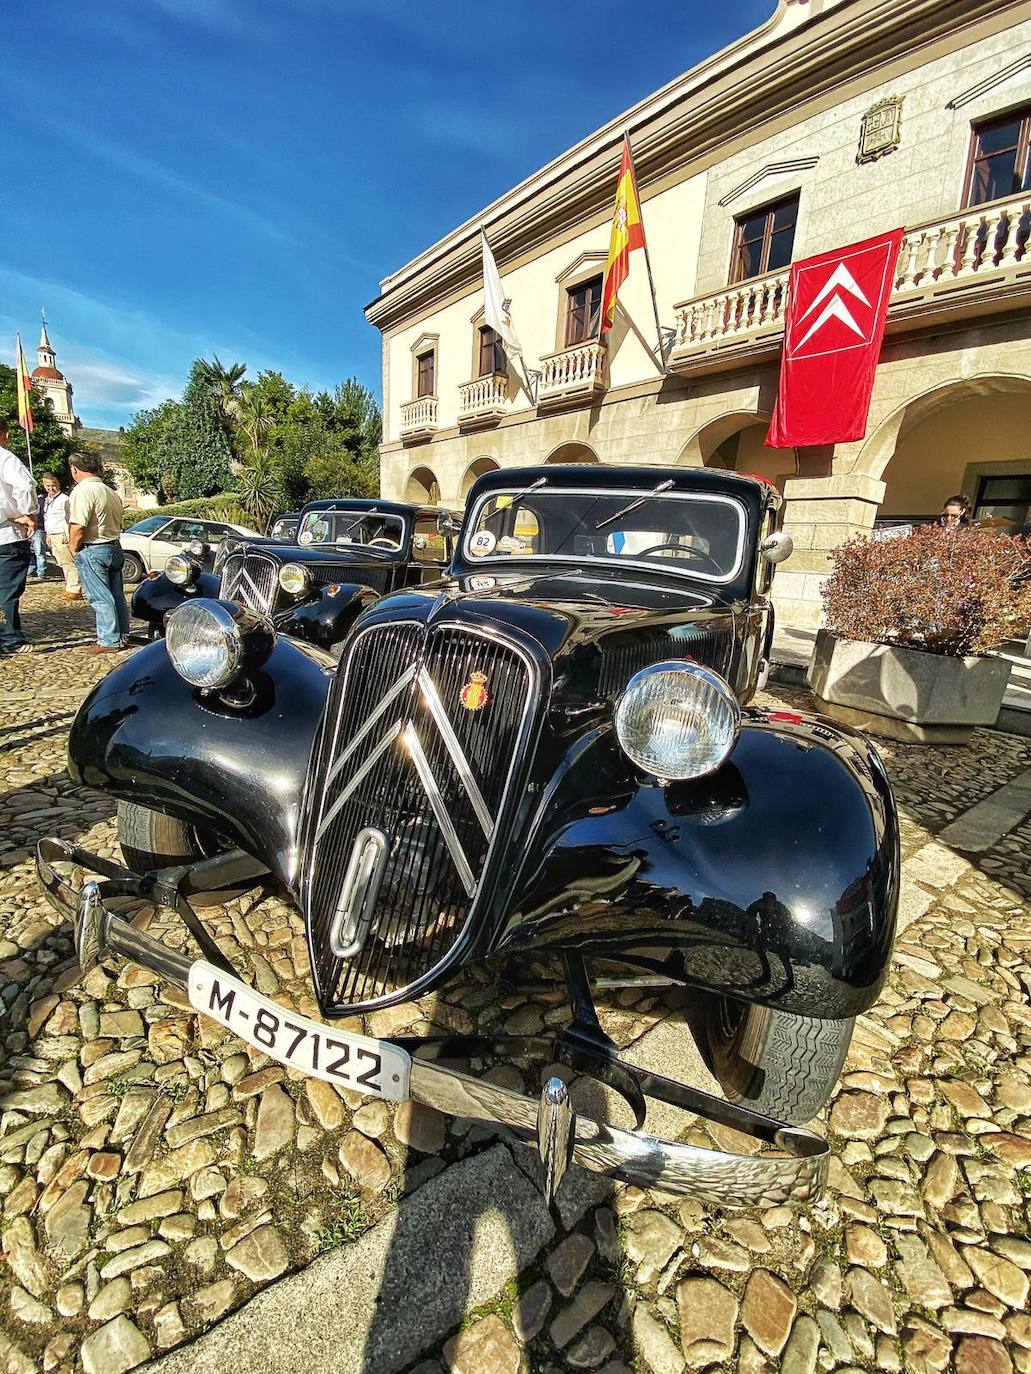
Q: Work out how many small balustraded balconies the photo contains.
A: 3